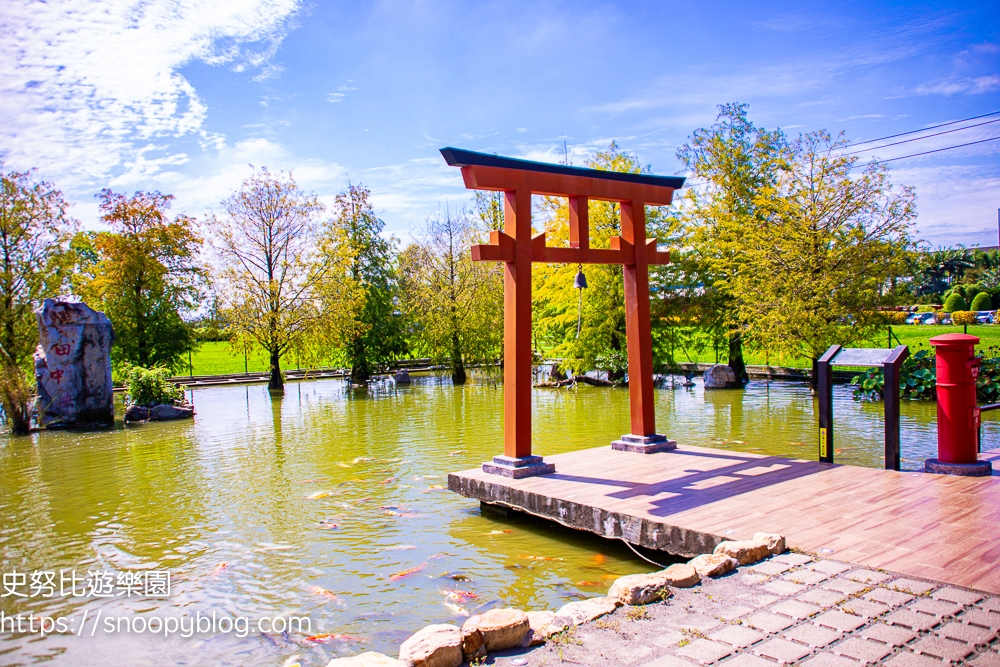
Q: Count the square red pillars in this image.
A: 2